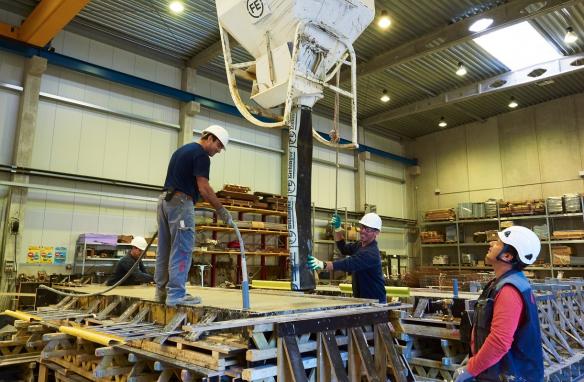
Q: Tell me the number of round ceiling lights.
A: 7